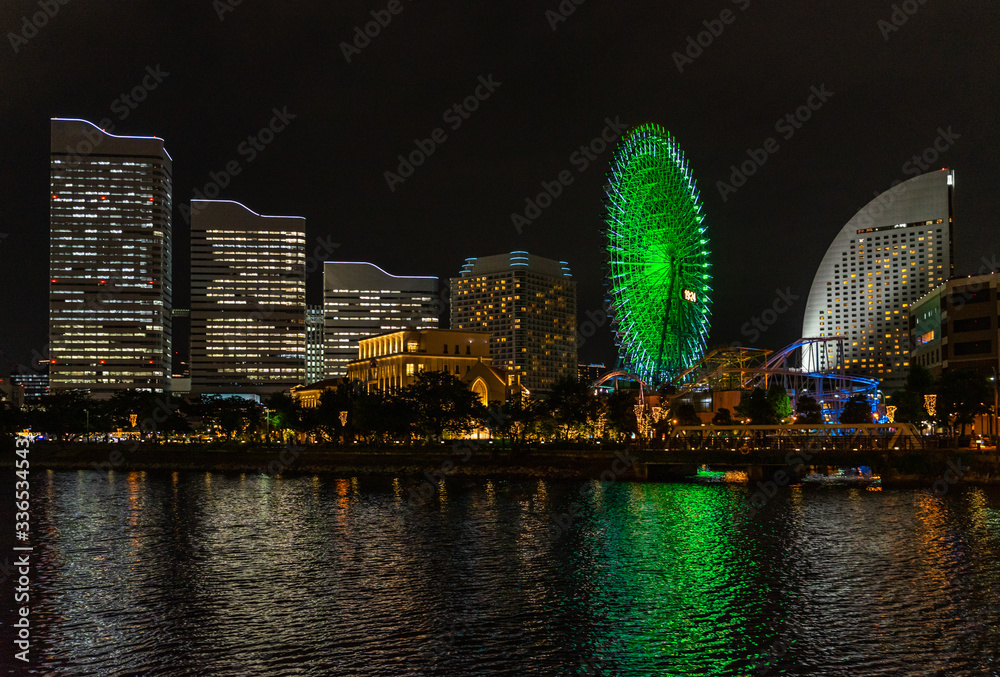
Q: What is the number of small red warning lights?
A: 12